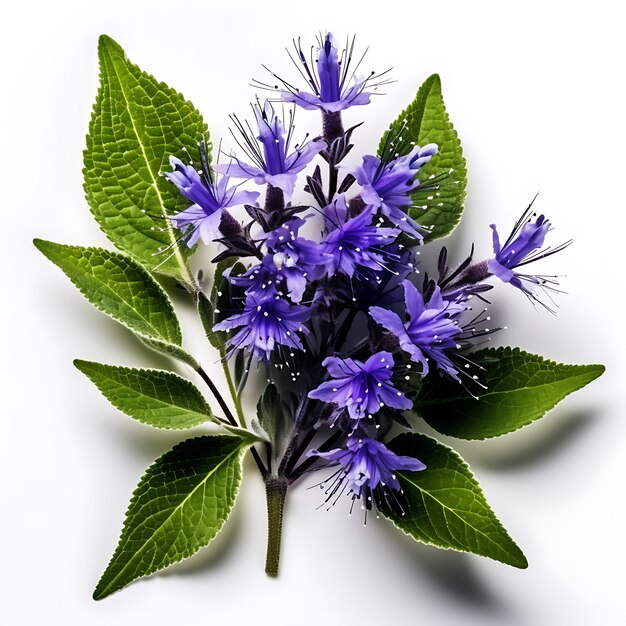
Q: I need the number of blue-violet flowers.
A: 11